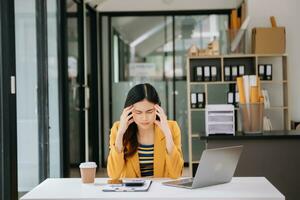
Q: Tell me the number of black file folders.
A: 12